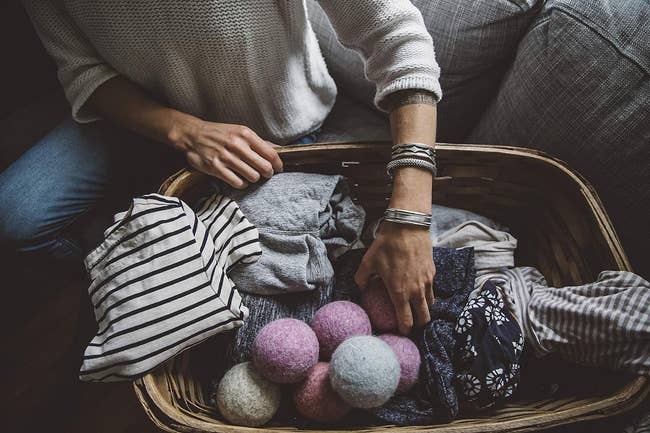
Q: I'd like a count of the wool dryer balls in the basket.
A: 7